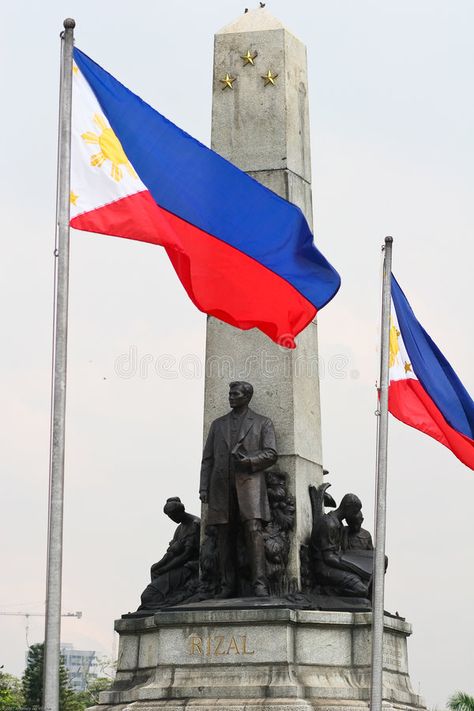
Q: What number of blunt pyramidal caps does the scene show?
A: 1